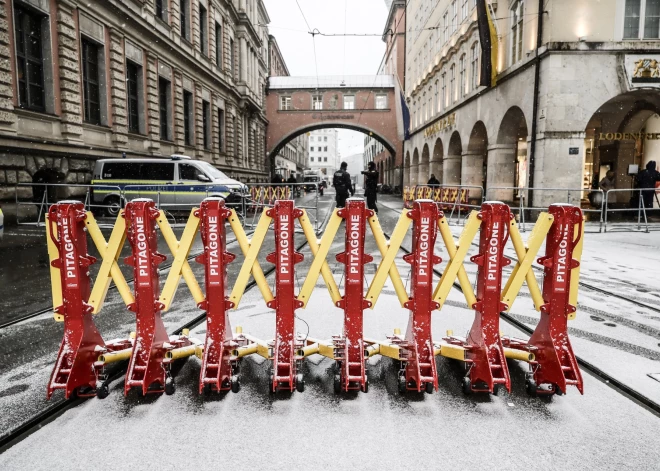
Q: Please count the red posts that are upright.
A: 8